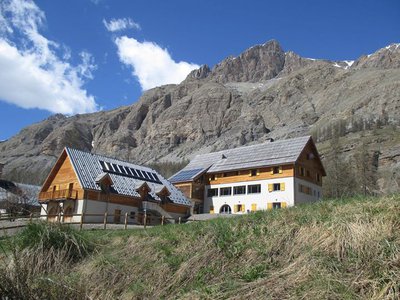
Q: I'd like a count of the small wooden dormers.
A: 3